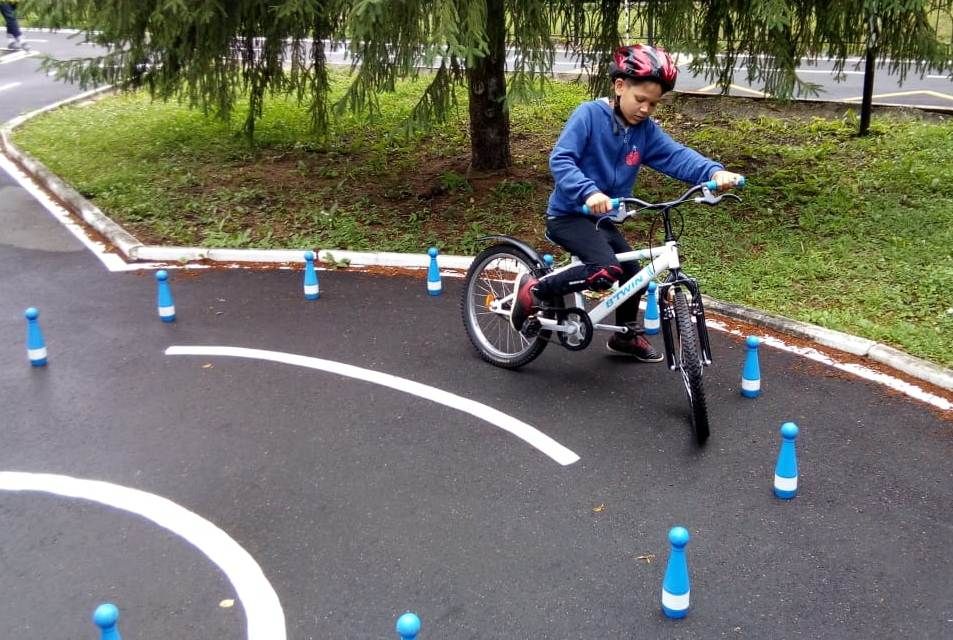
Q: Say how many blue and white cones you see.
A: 11